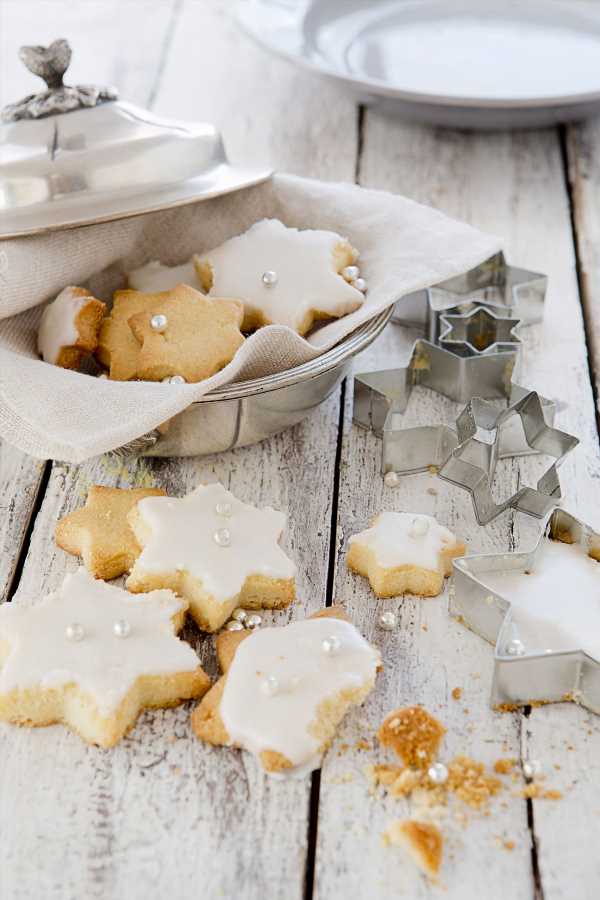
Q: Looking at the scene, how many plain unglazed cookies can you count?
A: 3